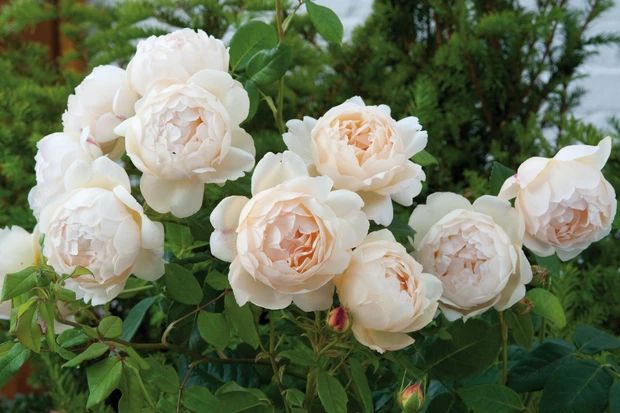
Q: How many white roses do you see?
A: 11